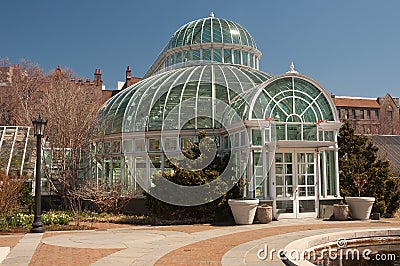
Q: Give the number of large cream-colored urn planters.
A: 2